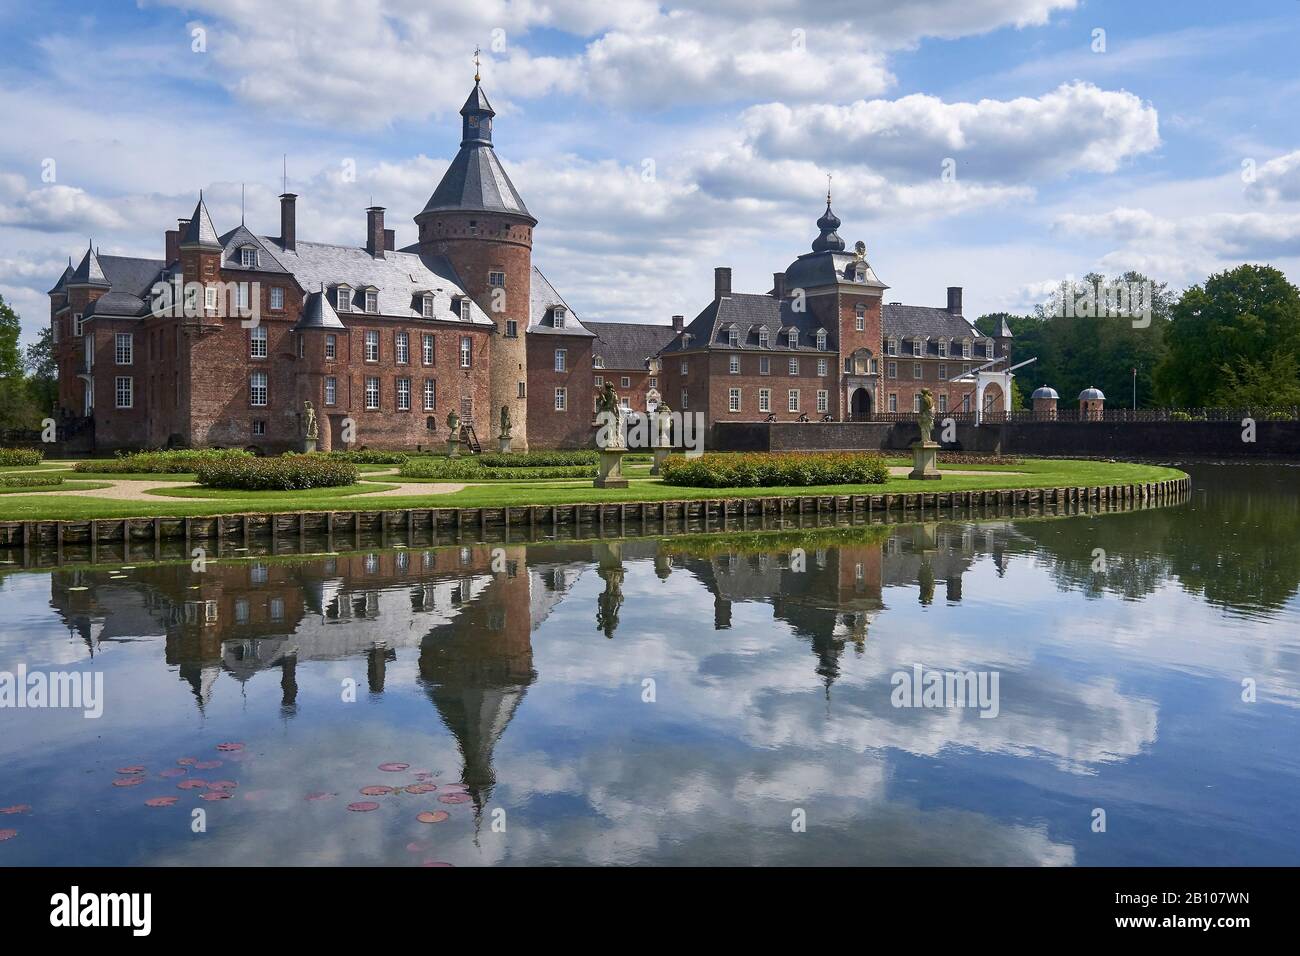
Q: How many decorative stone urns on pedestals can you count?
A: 2